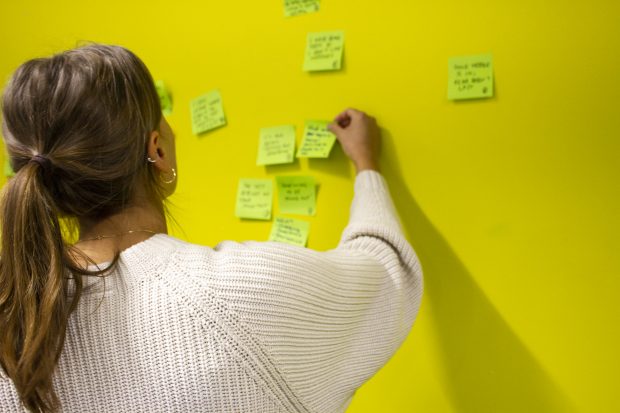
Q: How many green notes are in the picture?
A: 11